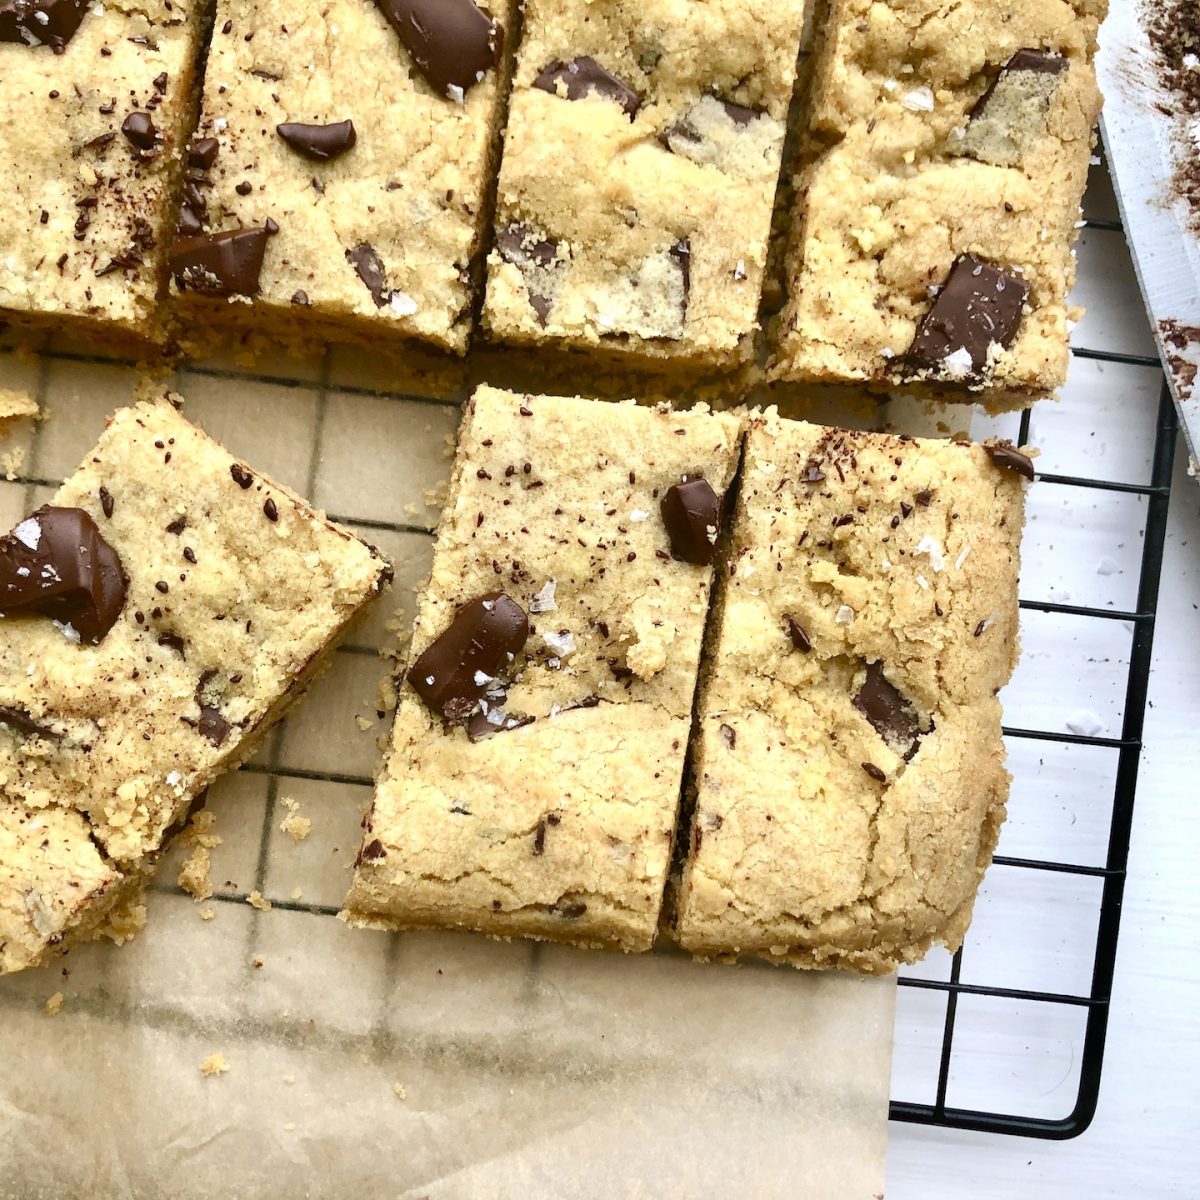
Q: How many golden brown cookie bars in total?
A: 7